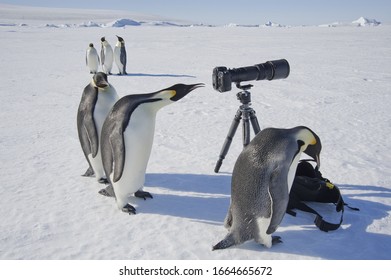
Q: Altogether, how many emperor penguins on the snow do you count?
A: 6